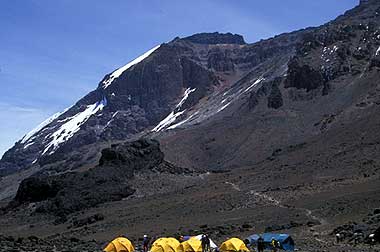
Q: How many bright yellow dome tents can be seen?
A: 4